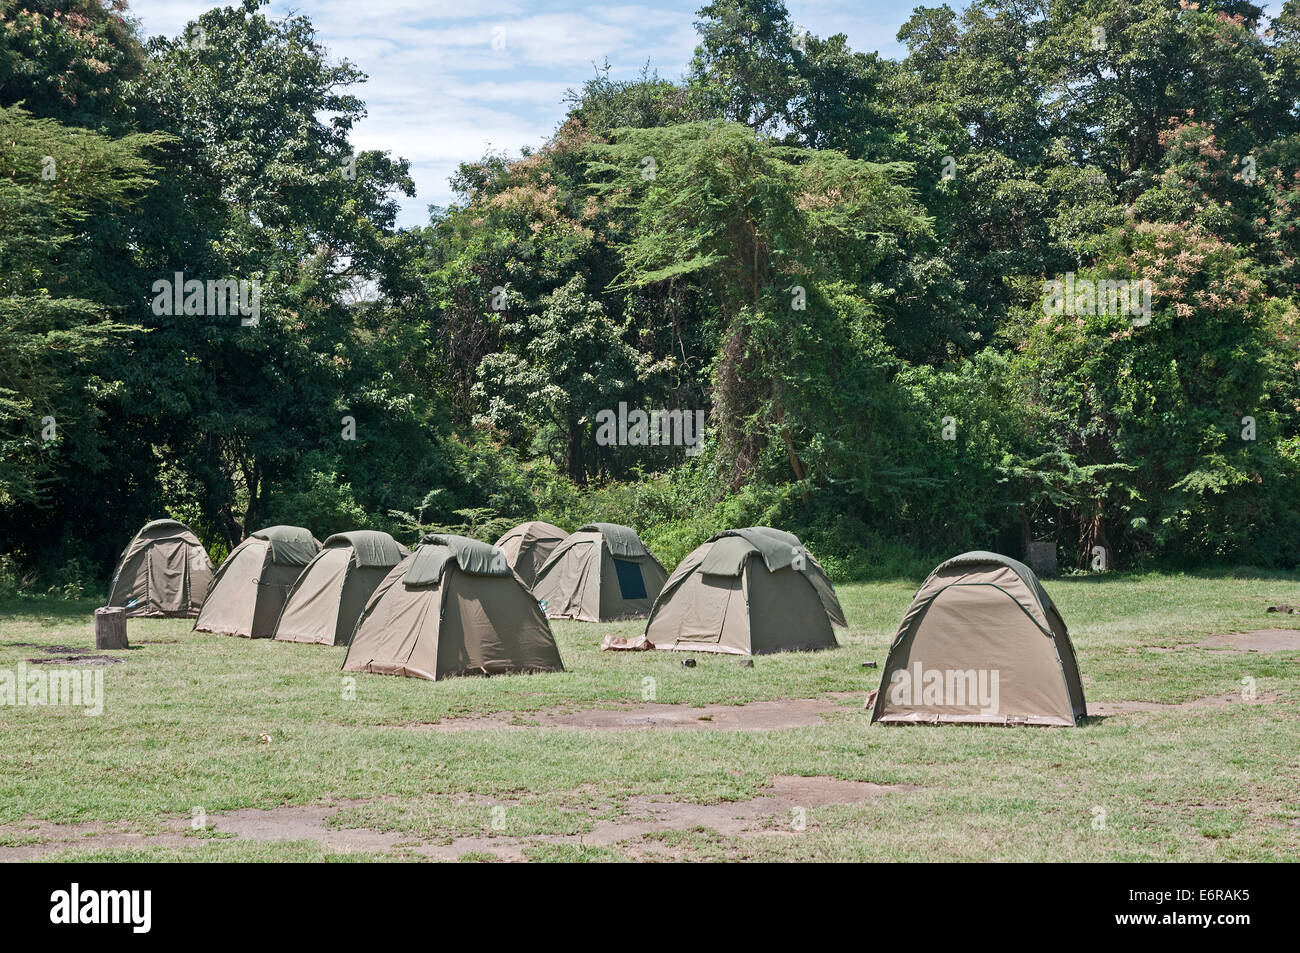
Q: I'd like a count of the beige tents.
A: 8